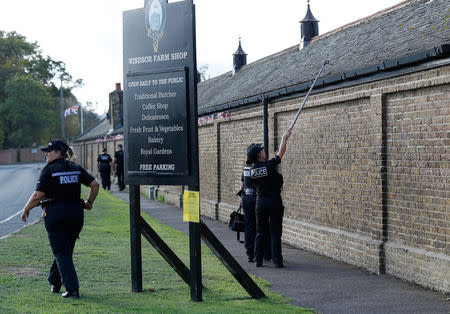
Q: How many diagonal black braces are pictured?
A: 2